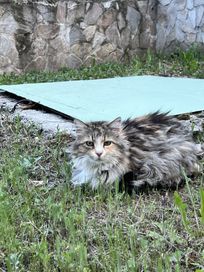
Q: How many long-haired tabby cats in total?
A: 1